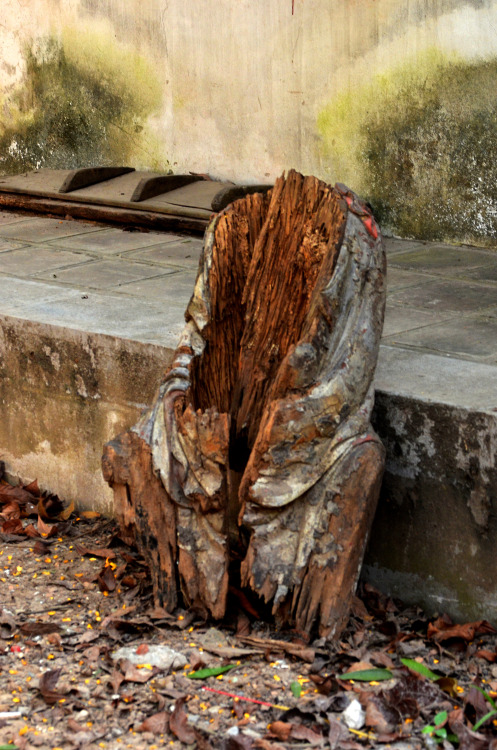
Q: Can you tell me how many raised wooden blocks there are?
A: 3